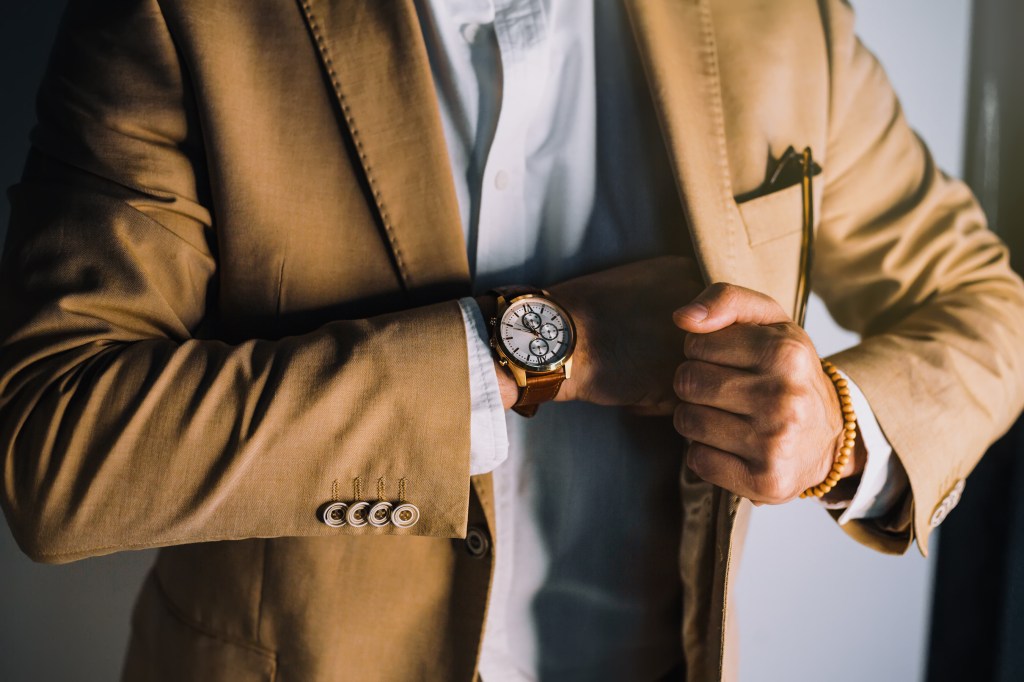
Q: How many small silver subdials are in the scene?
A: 3